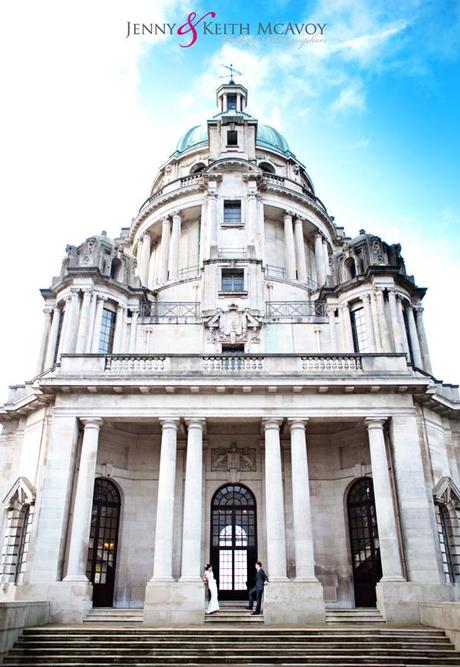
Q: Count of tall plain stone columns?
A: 6